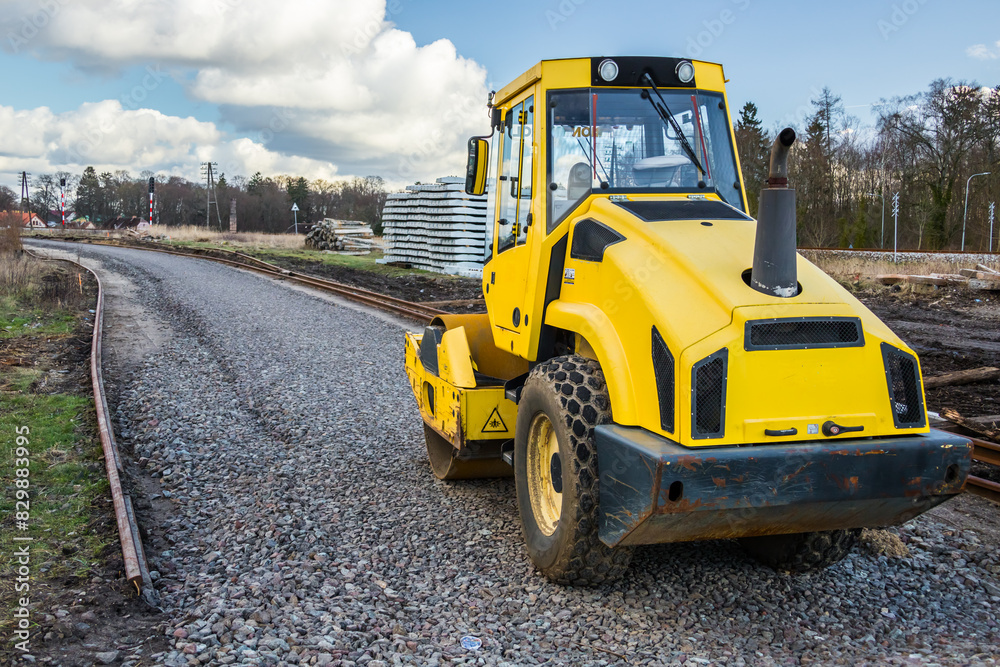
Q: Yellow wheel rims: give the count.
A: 1